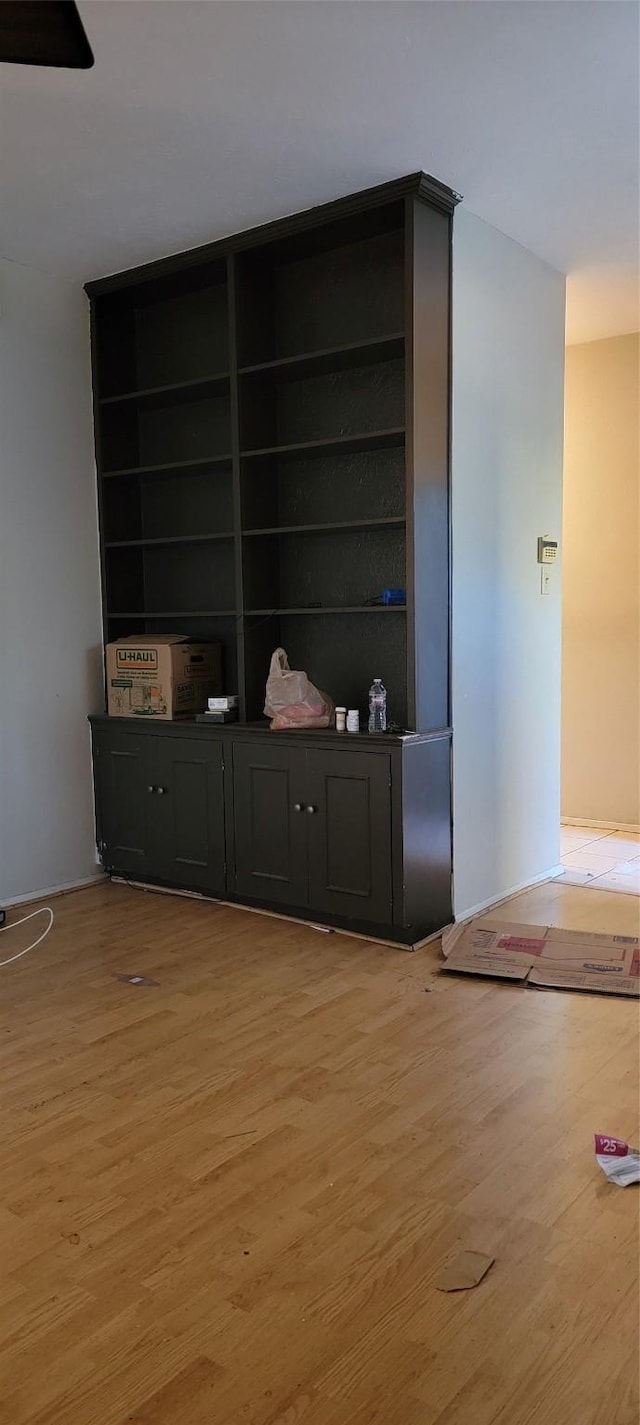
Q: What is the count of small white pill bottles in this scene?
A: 2